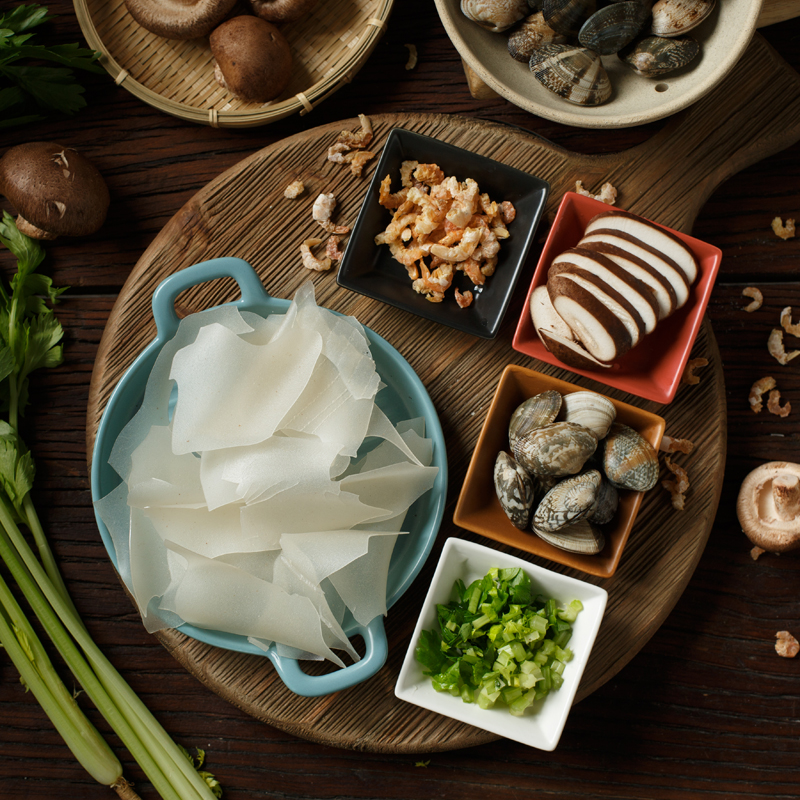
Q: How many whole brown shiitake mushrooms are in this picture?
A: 5